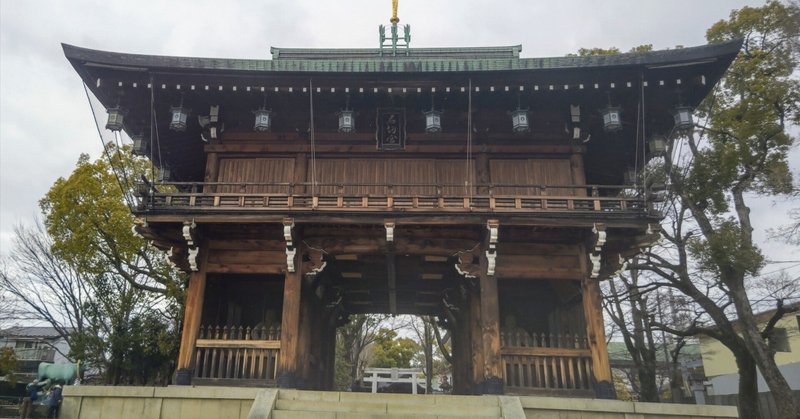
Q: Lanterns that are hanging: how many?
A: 12